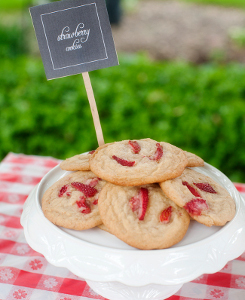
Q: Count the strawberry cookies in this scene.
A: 6